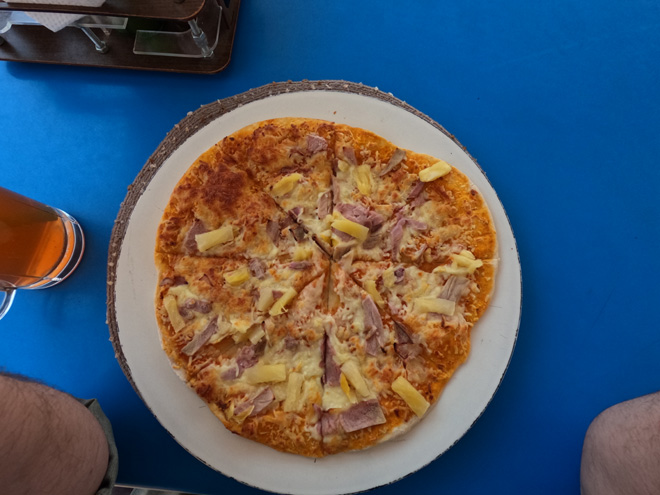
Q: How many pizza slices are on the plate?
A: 8